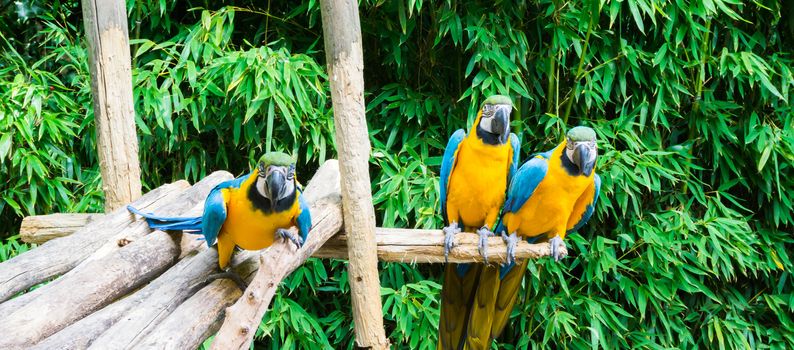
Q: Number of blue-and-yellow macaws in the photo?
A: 3